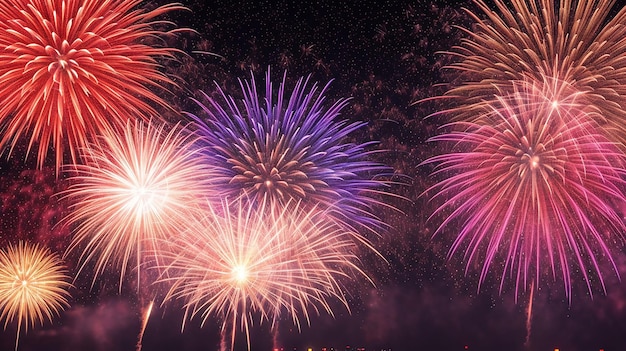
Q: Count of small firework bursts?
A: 1